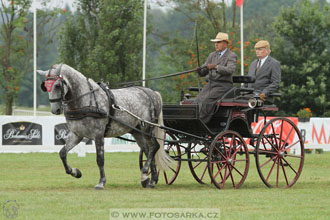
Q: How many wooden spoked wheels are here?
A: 4